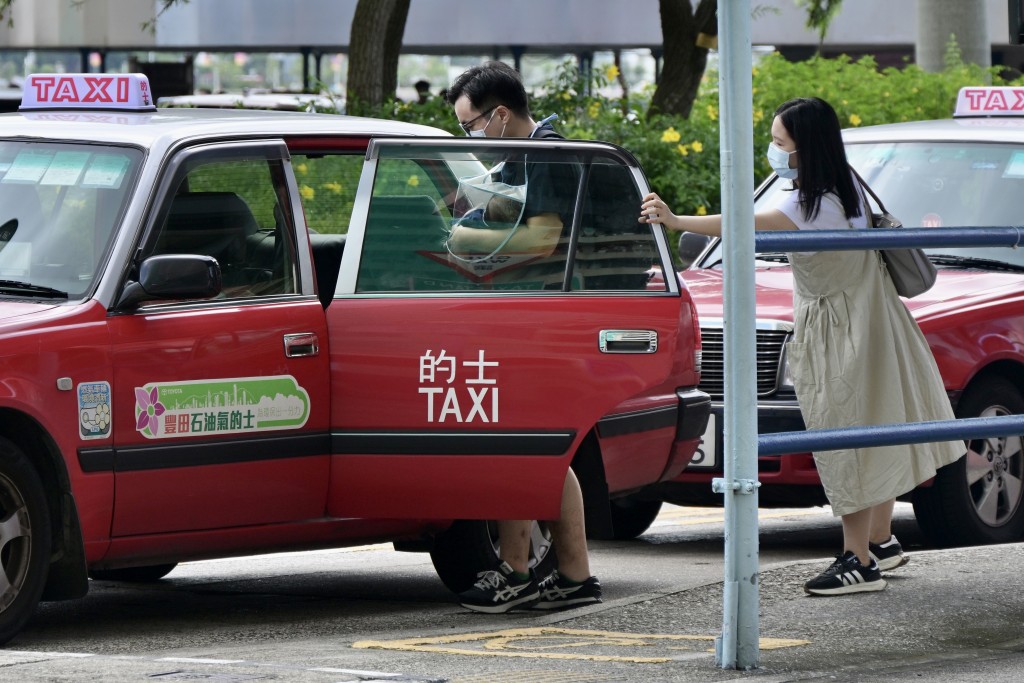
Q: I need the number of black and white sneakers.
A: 4